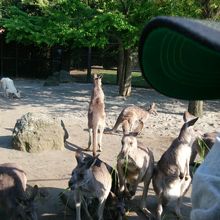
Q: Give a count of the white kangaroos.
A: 1